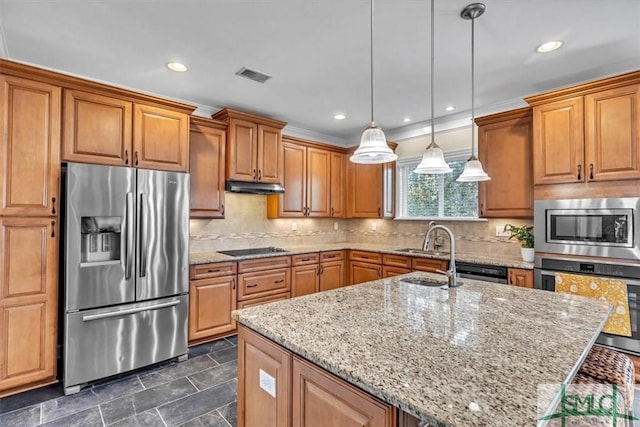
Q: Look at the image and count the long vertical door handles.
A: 2